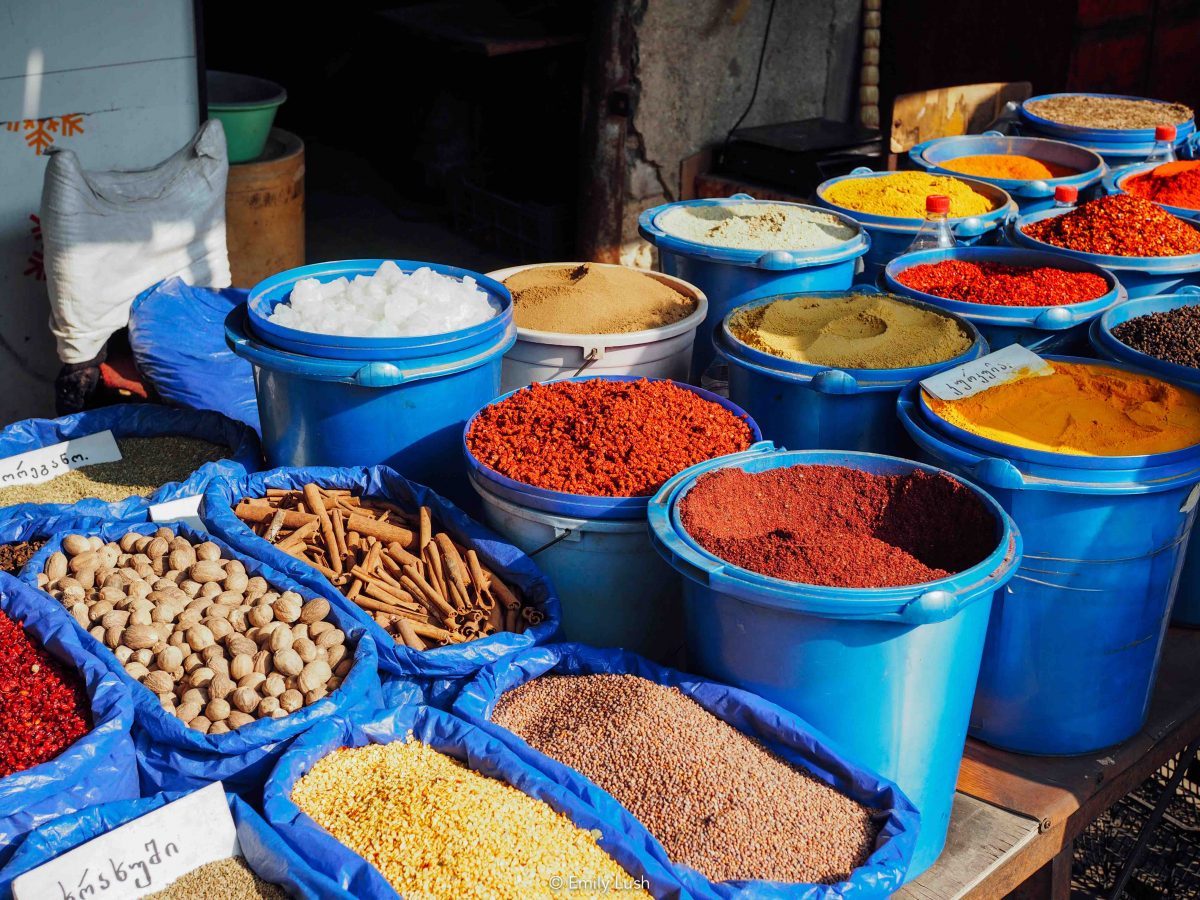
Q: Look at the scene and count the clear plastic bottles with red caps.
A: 3